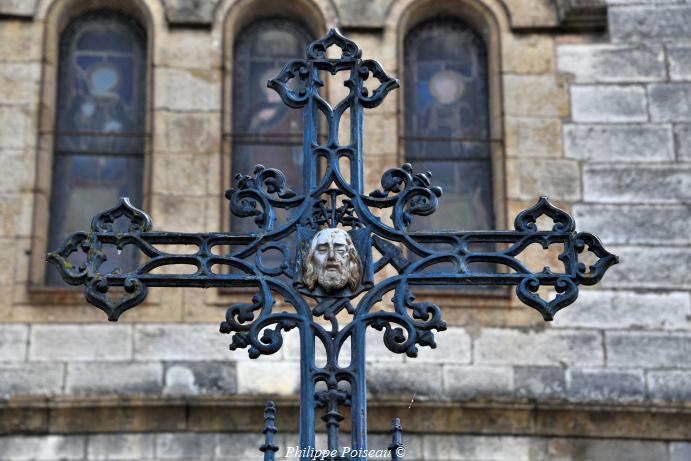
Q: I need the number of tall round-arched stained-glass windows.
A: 3